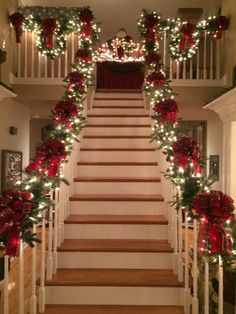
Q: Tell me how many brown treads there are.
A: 14